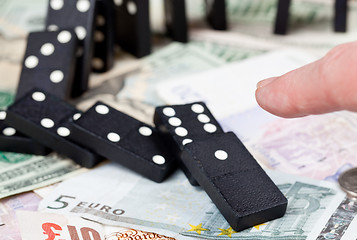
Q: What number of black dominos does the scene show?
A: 13